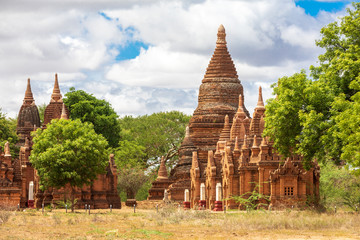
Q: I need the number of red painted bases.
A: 4